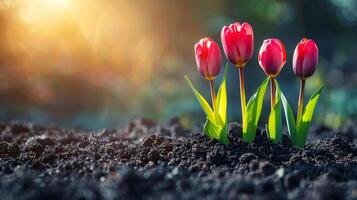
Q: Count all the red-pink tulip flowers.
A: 4